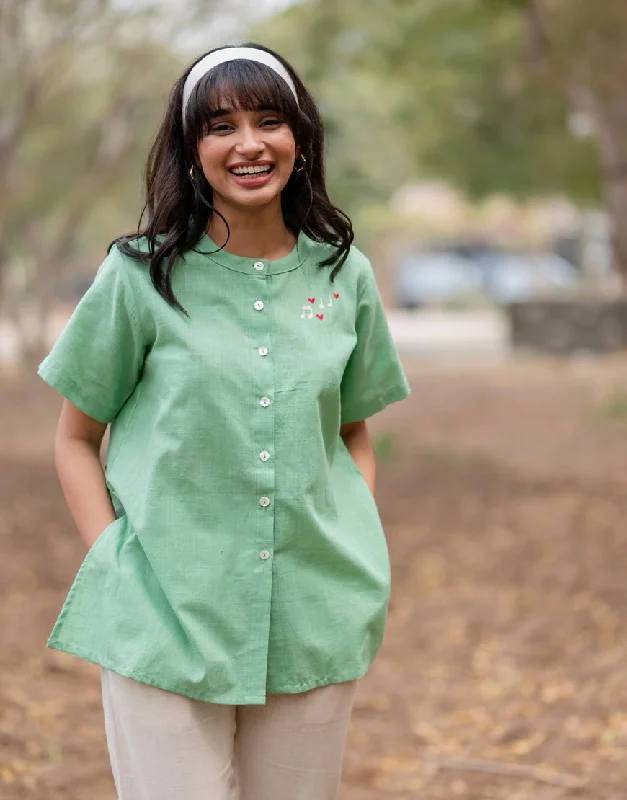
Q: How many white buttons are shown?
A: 7